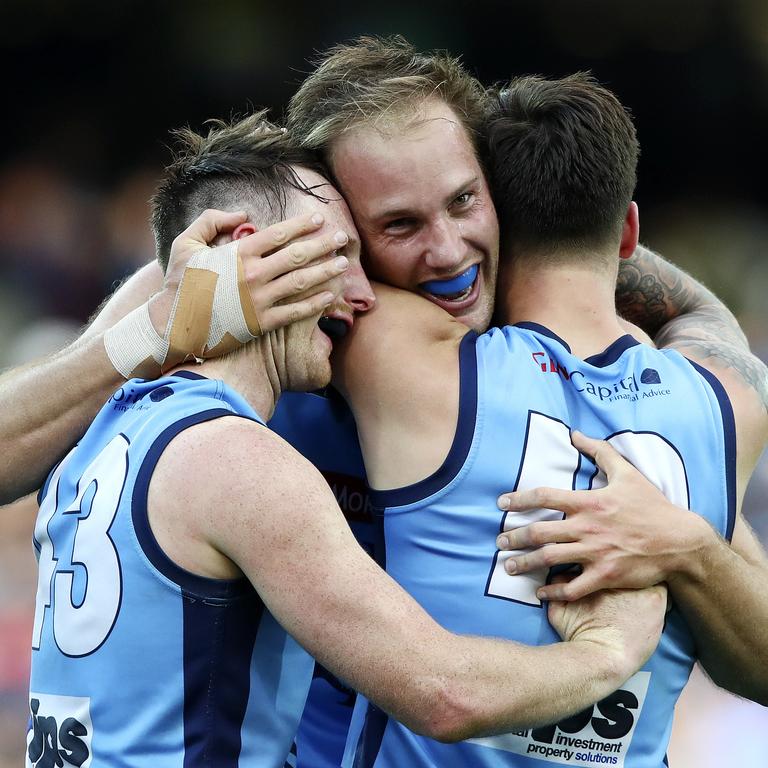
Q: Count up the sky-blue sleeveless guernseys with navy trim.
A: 3